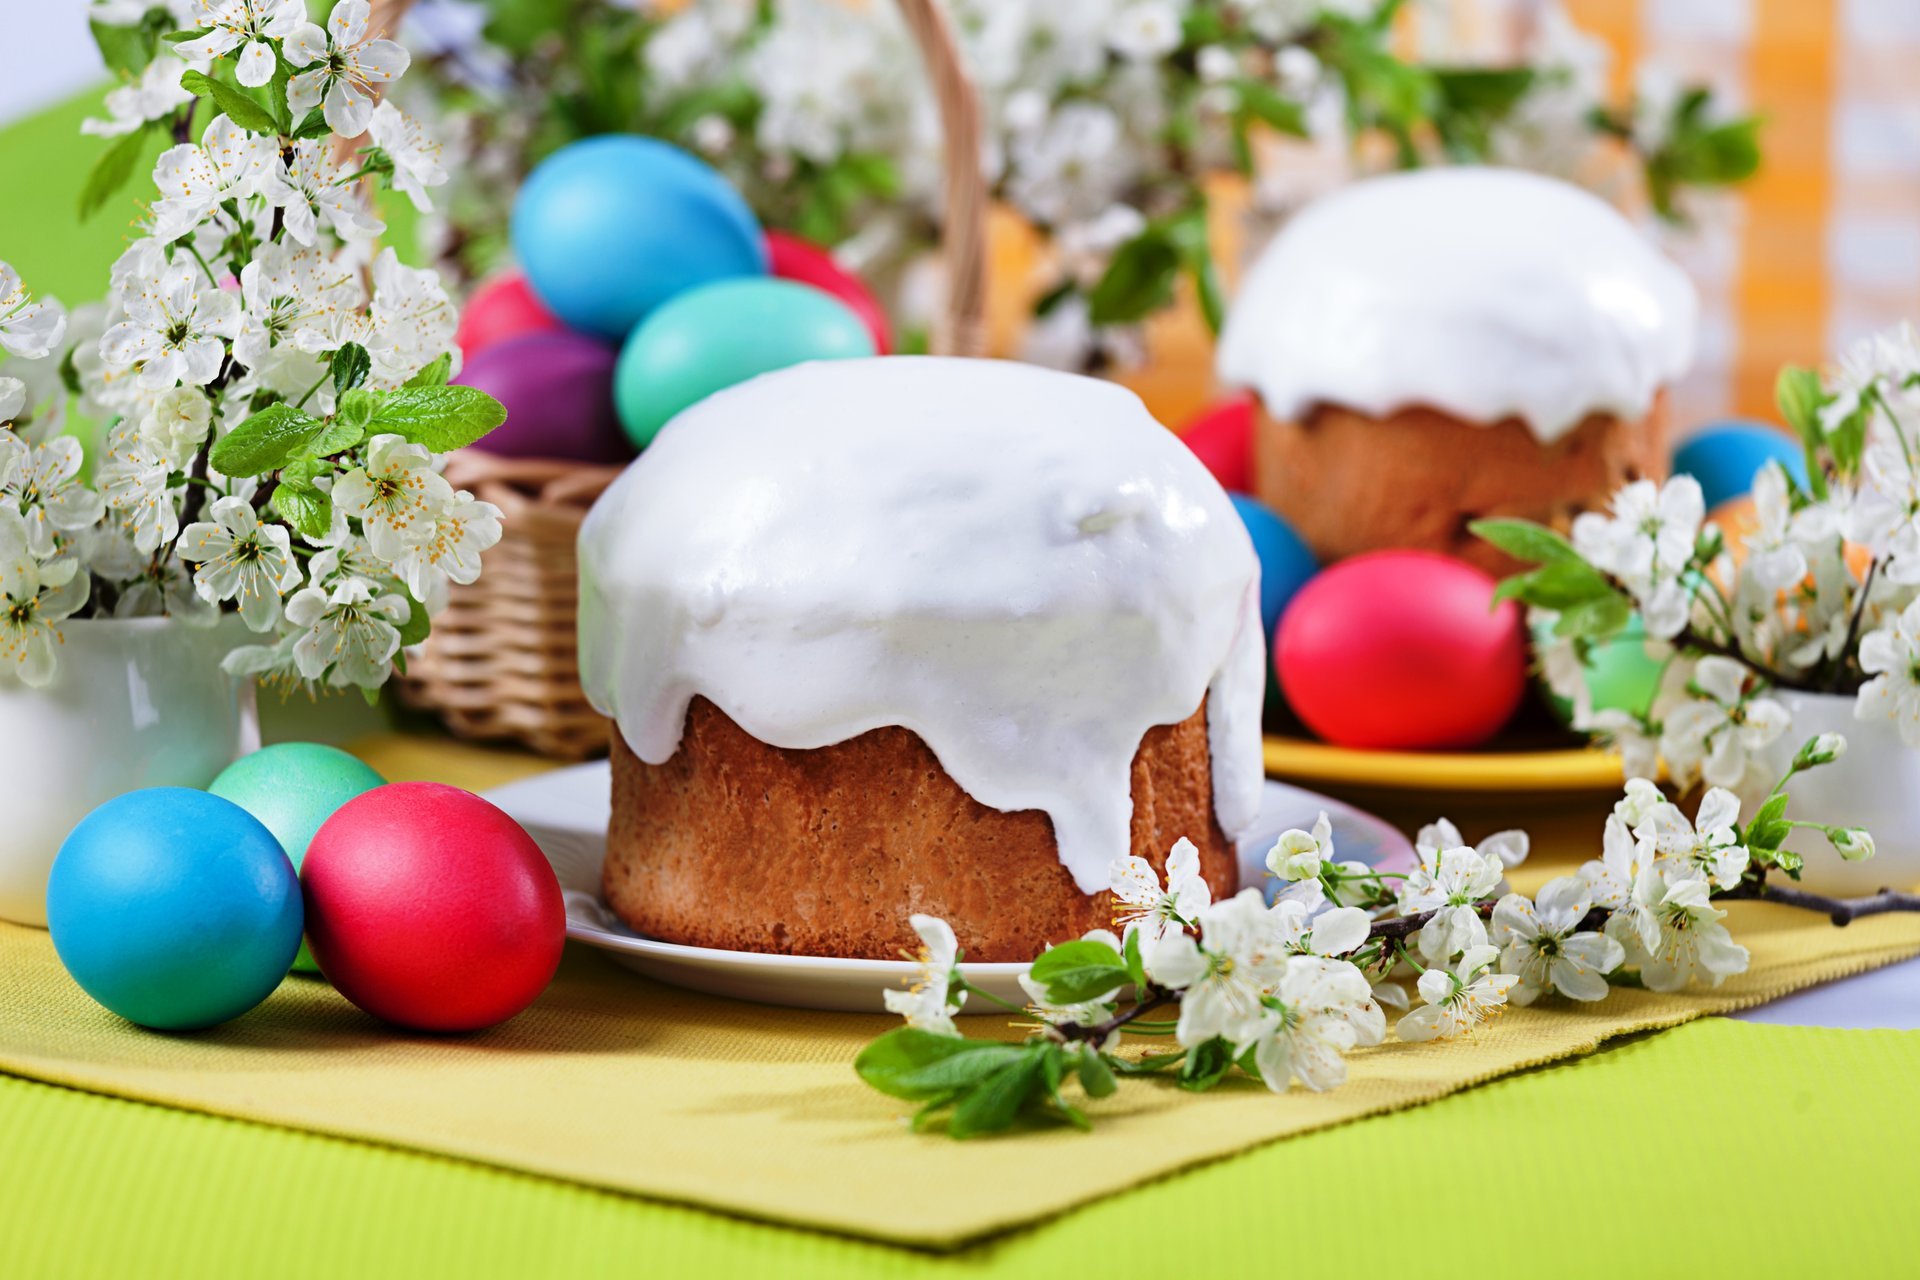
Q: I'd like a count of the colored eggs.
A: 14